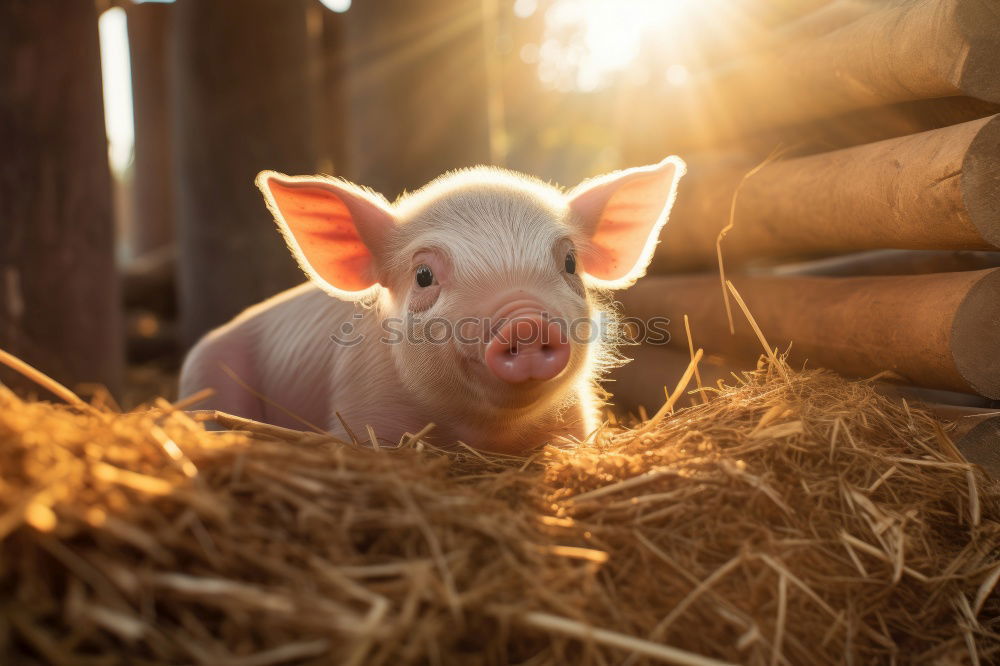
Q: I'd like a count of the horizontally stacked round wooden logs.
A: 4